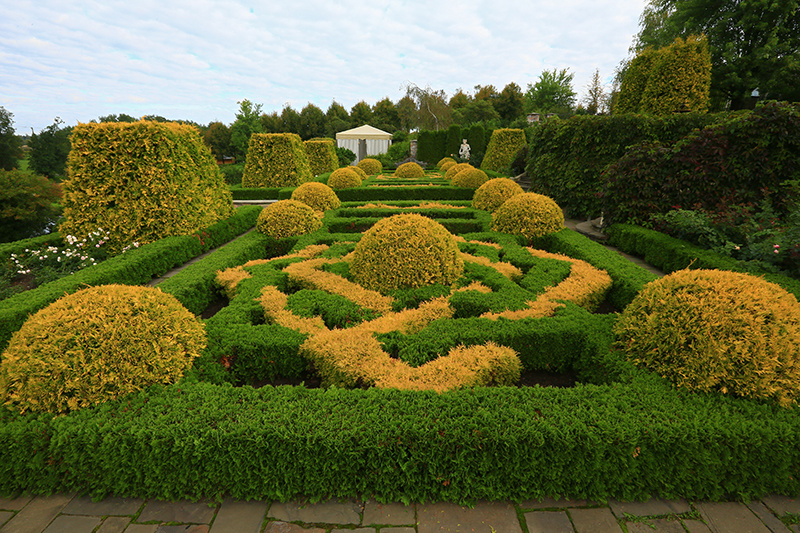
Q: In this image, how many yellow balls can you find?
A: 15